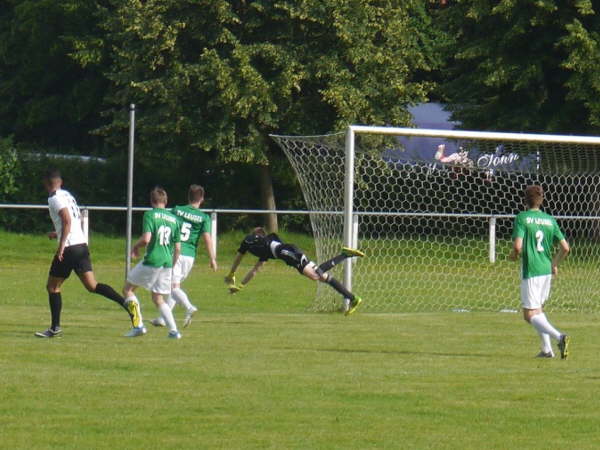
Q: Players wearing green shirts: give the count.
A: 3